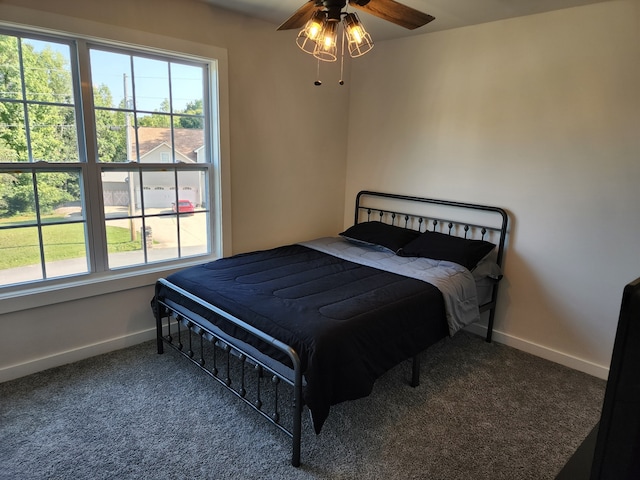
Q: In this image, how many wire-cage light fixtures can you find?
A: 3